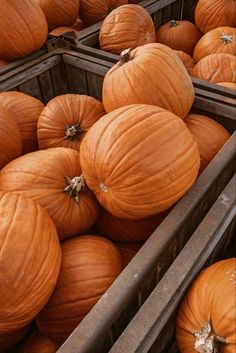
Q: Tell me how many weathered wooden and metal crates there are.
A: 4